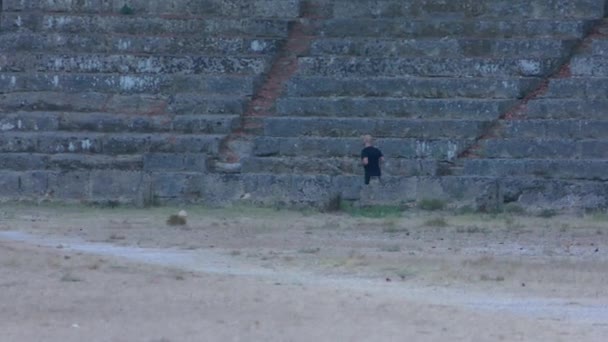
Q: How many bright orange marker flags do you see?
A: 0